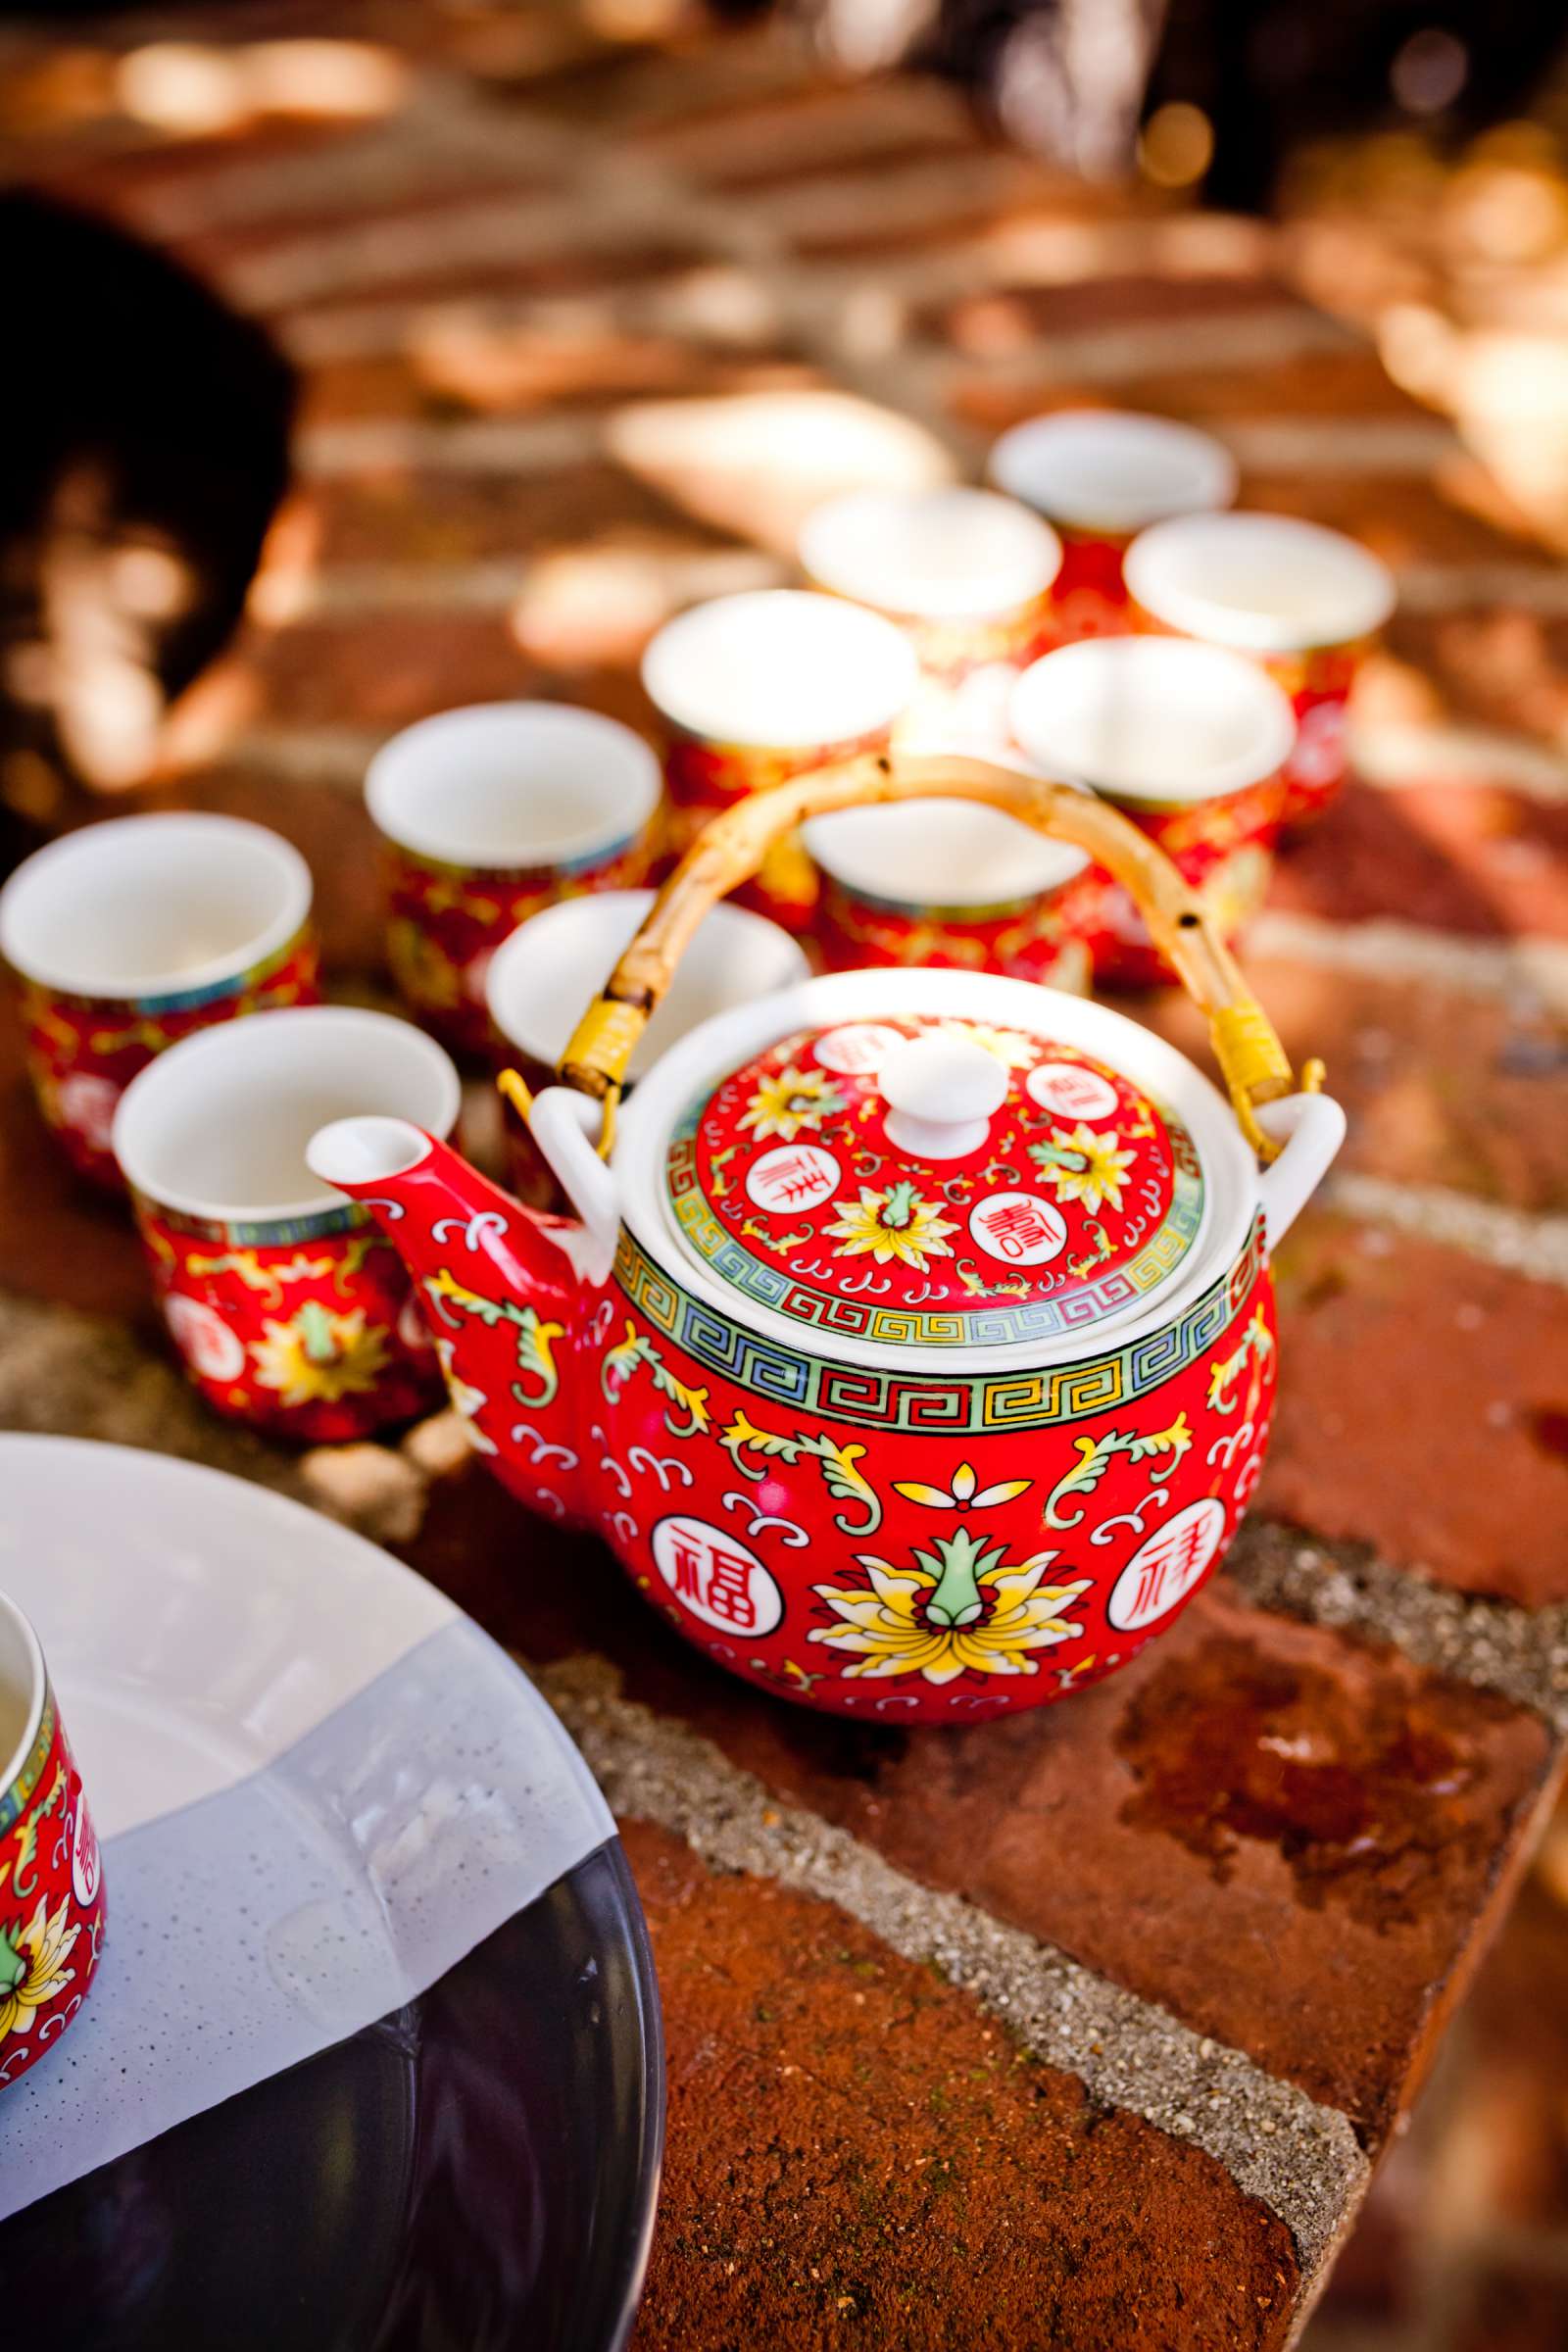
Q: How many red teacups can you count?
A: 11